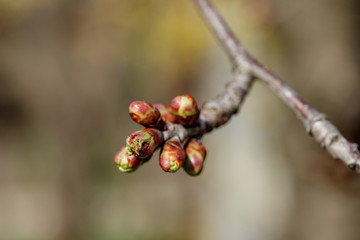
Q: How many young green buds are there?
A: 7